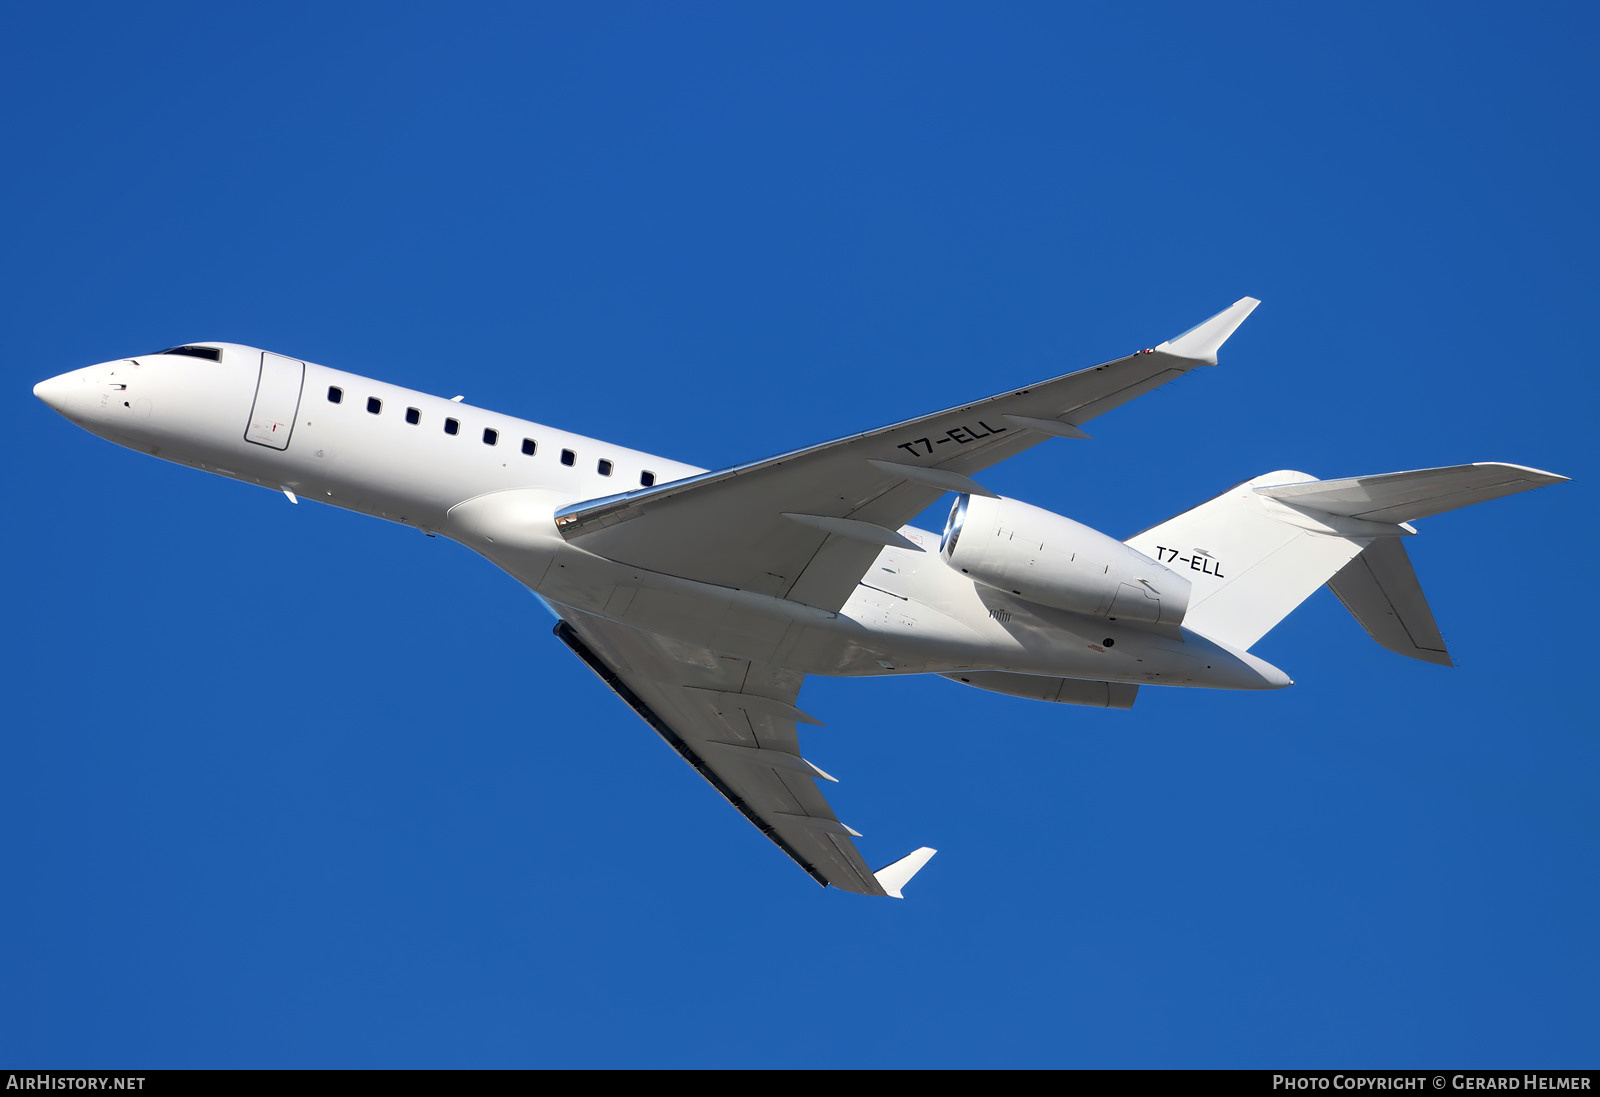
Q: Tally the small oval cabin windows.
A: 9